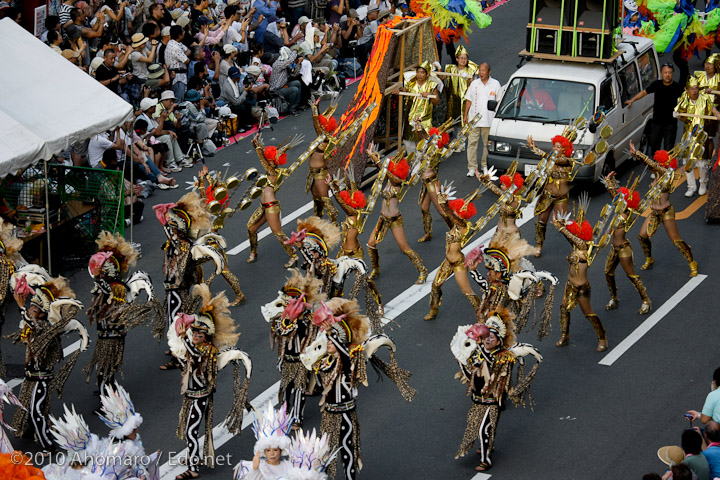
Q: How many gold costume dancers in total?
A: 12